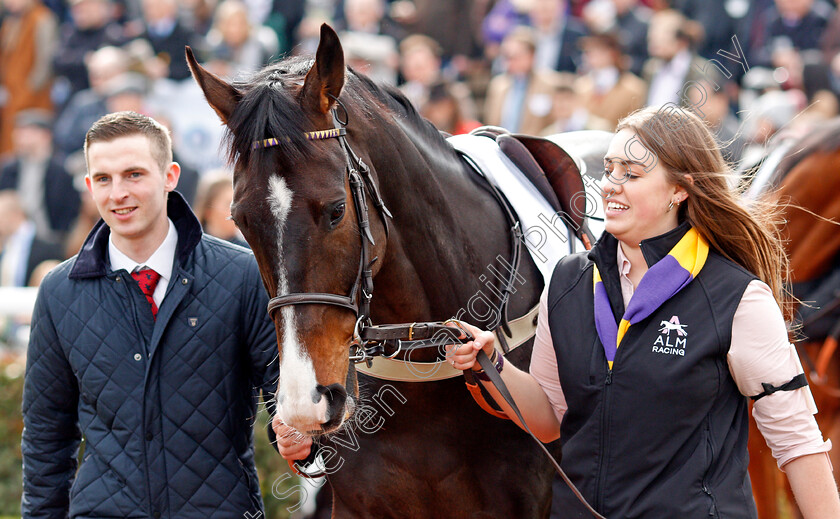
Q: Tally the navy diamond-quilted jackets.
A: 1